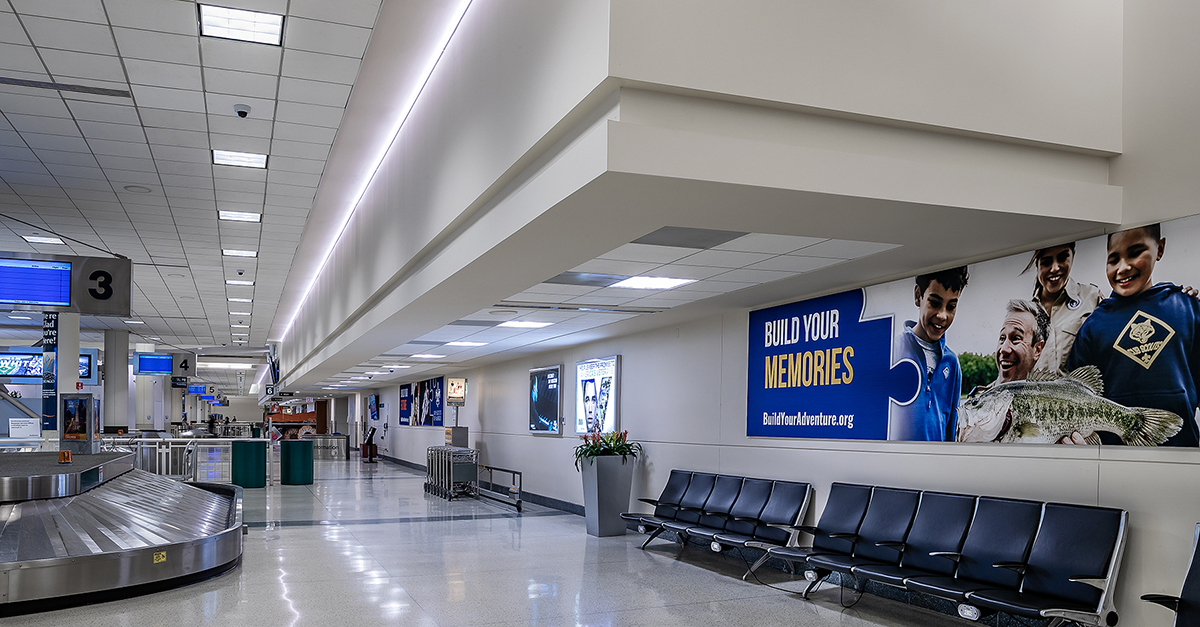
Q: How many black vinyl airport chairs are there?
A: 11